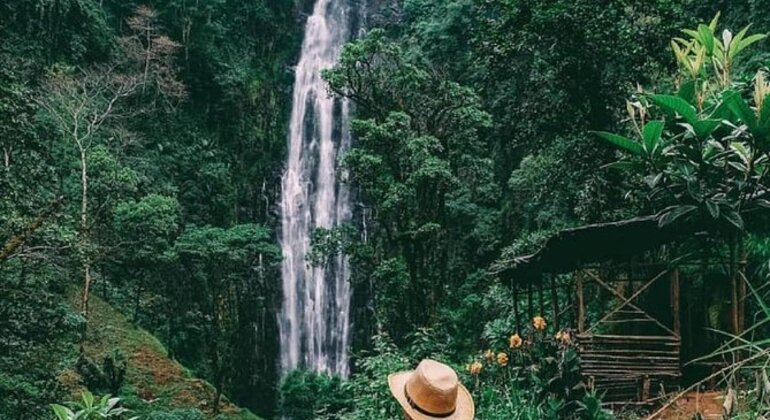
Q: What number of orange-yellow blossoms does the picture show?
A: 6